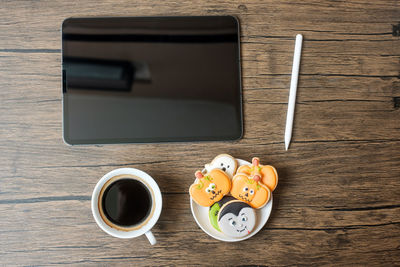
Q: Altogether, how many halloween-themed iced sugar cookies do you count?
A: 6